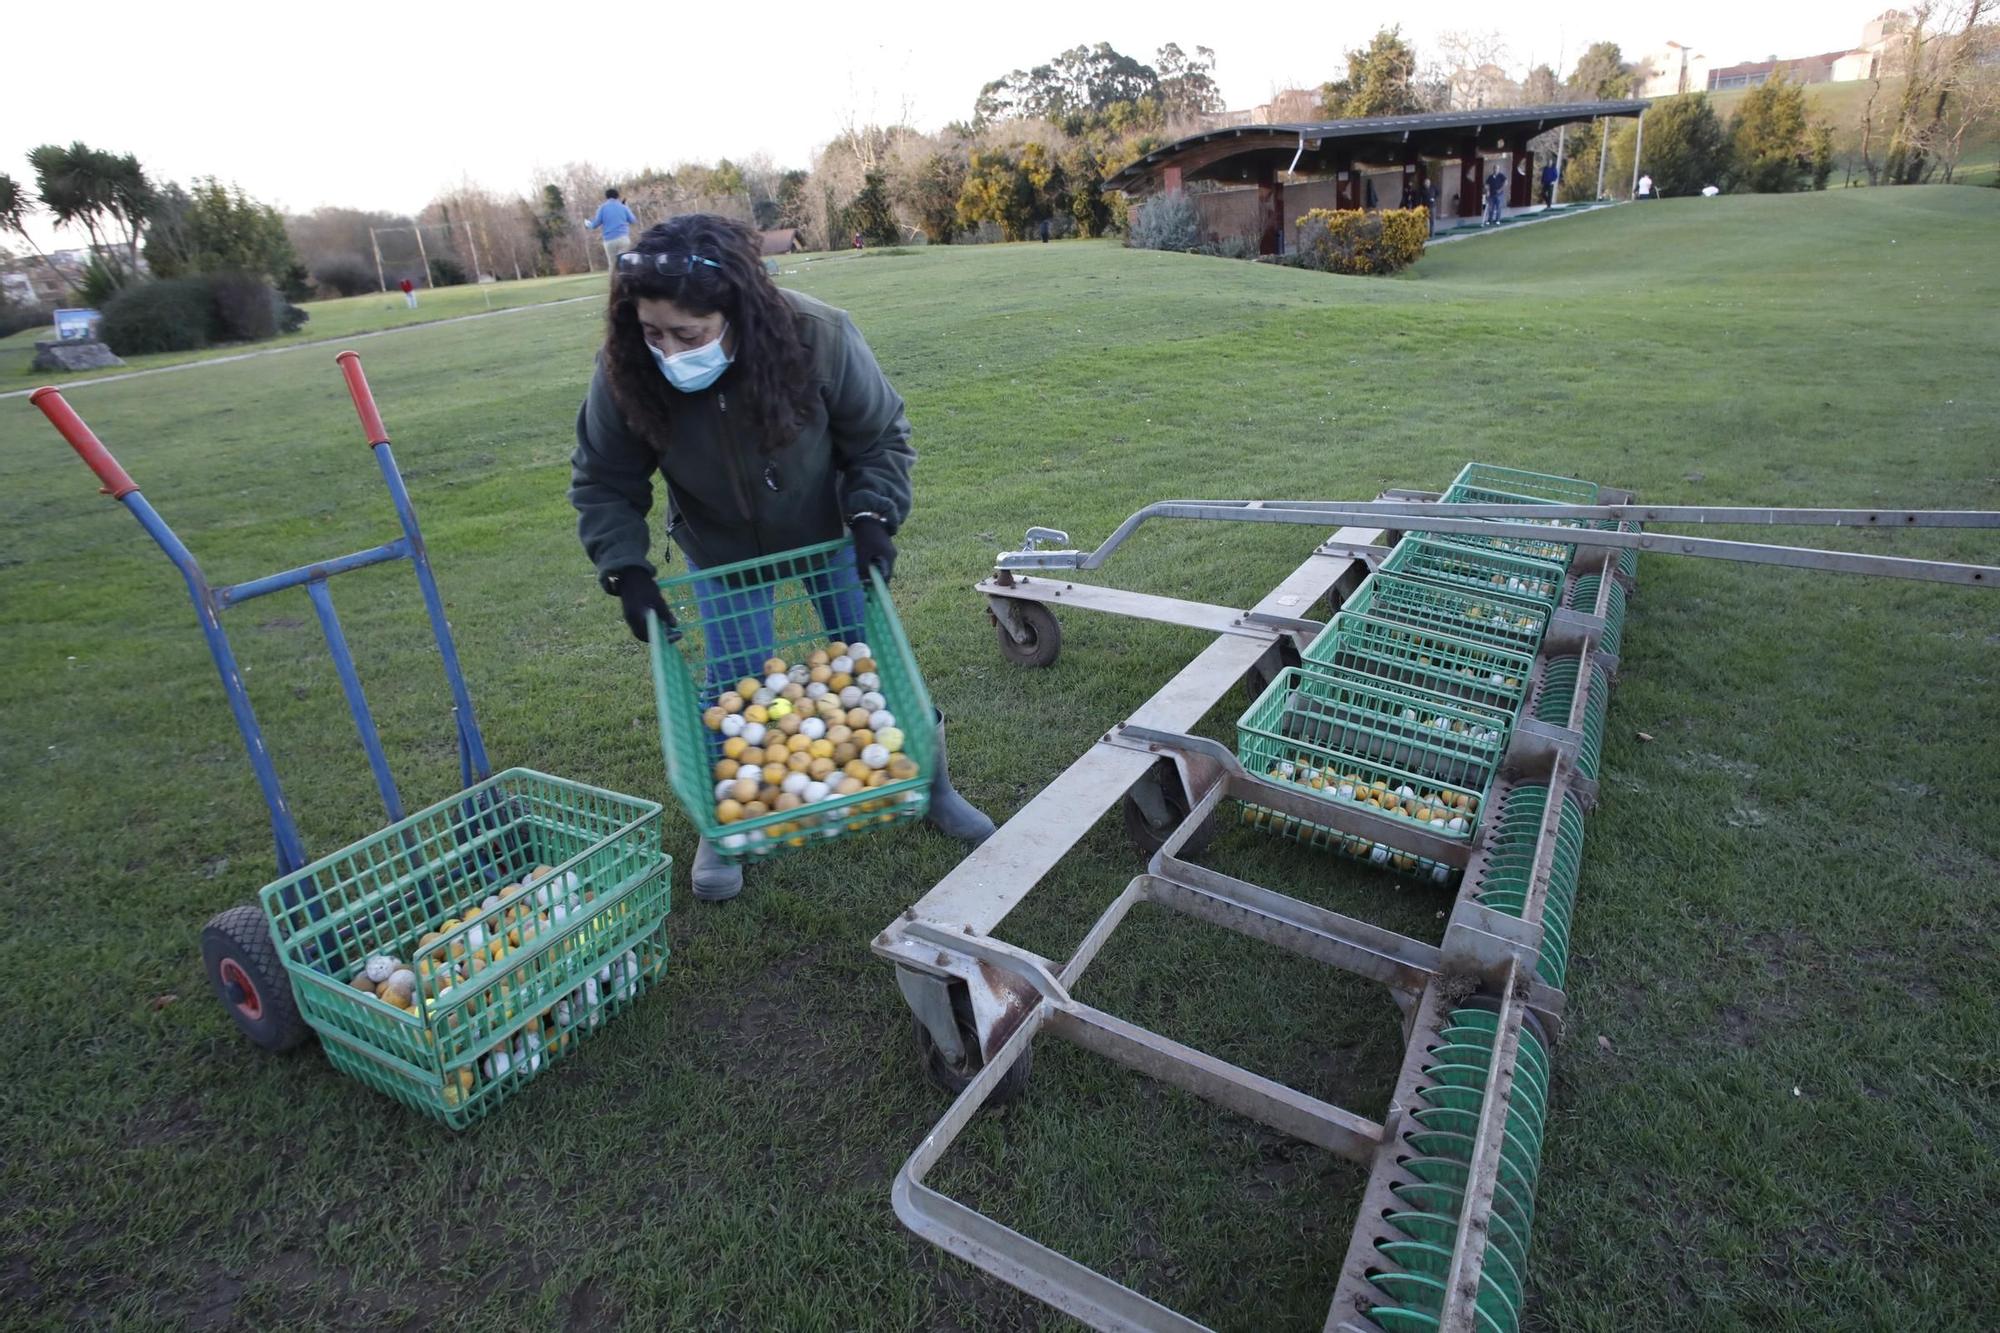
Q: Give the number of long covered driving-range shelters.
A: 1